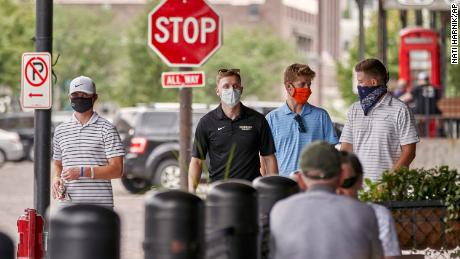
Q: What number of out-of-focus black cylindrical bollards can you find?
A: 5